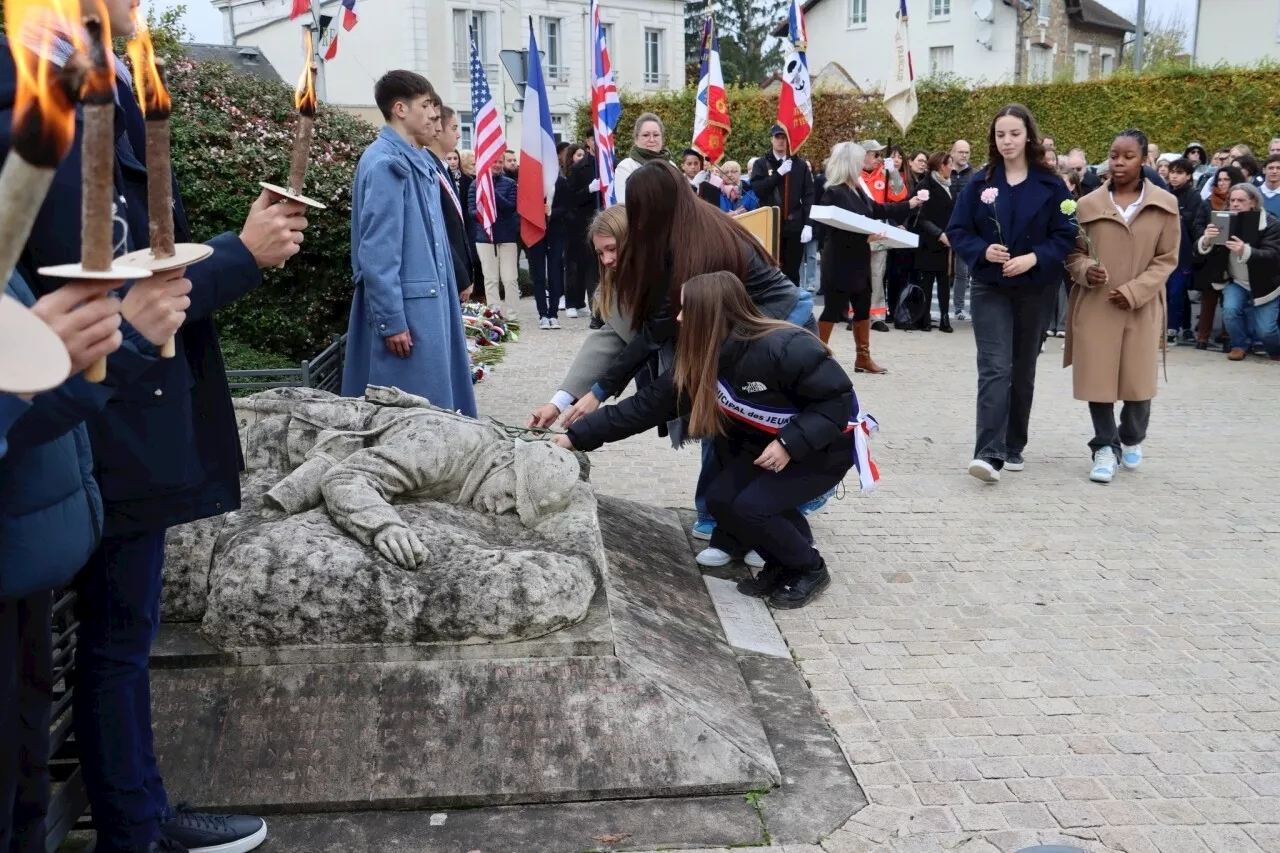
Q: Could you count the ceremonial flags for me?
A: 6